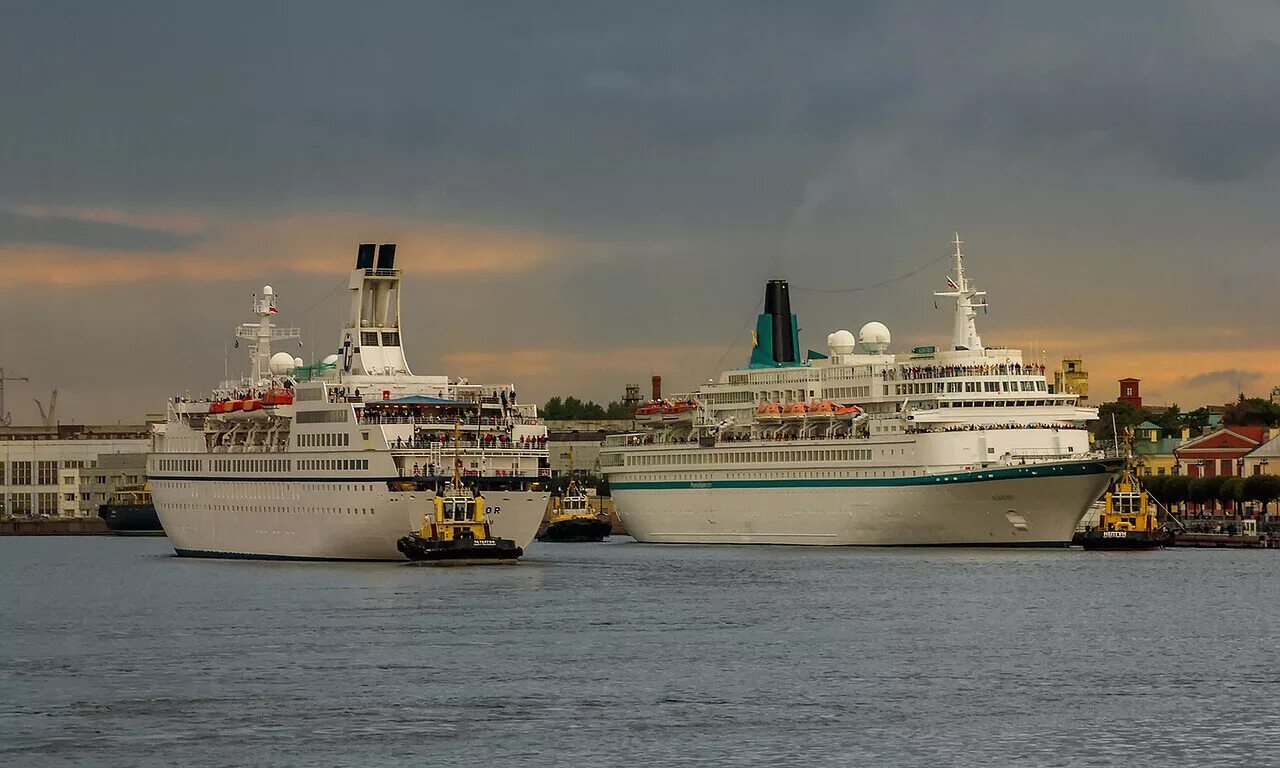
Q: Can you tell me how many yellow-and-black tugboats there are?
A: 3